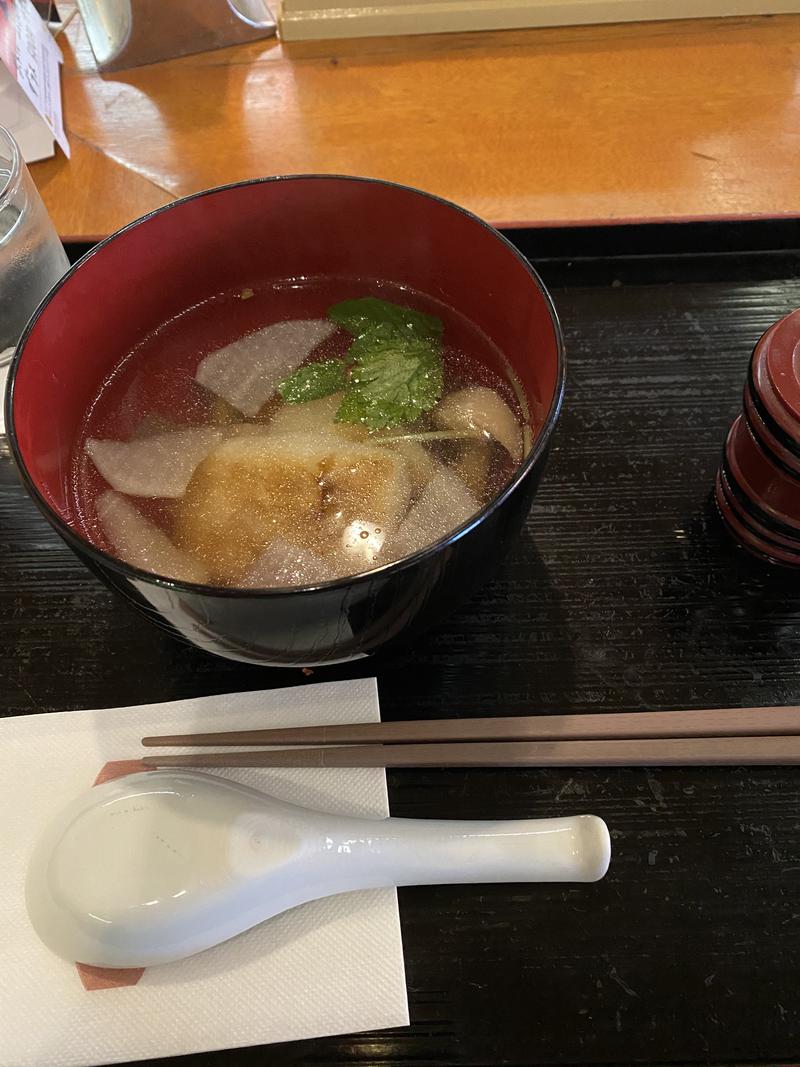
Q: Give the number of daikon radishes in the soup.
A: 5